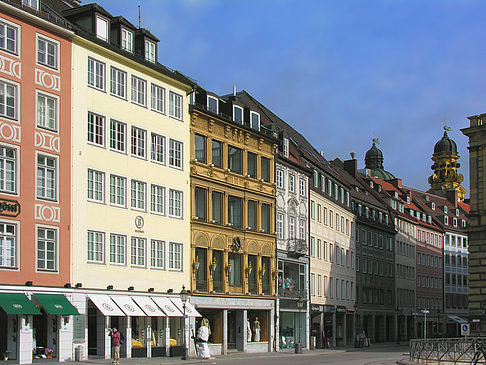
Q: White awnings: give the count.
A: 5